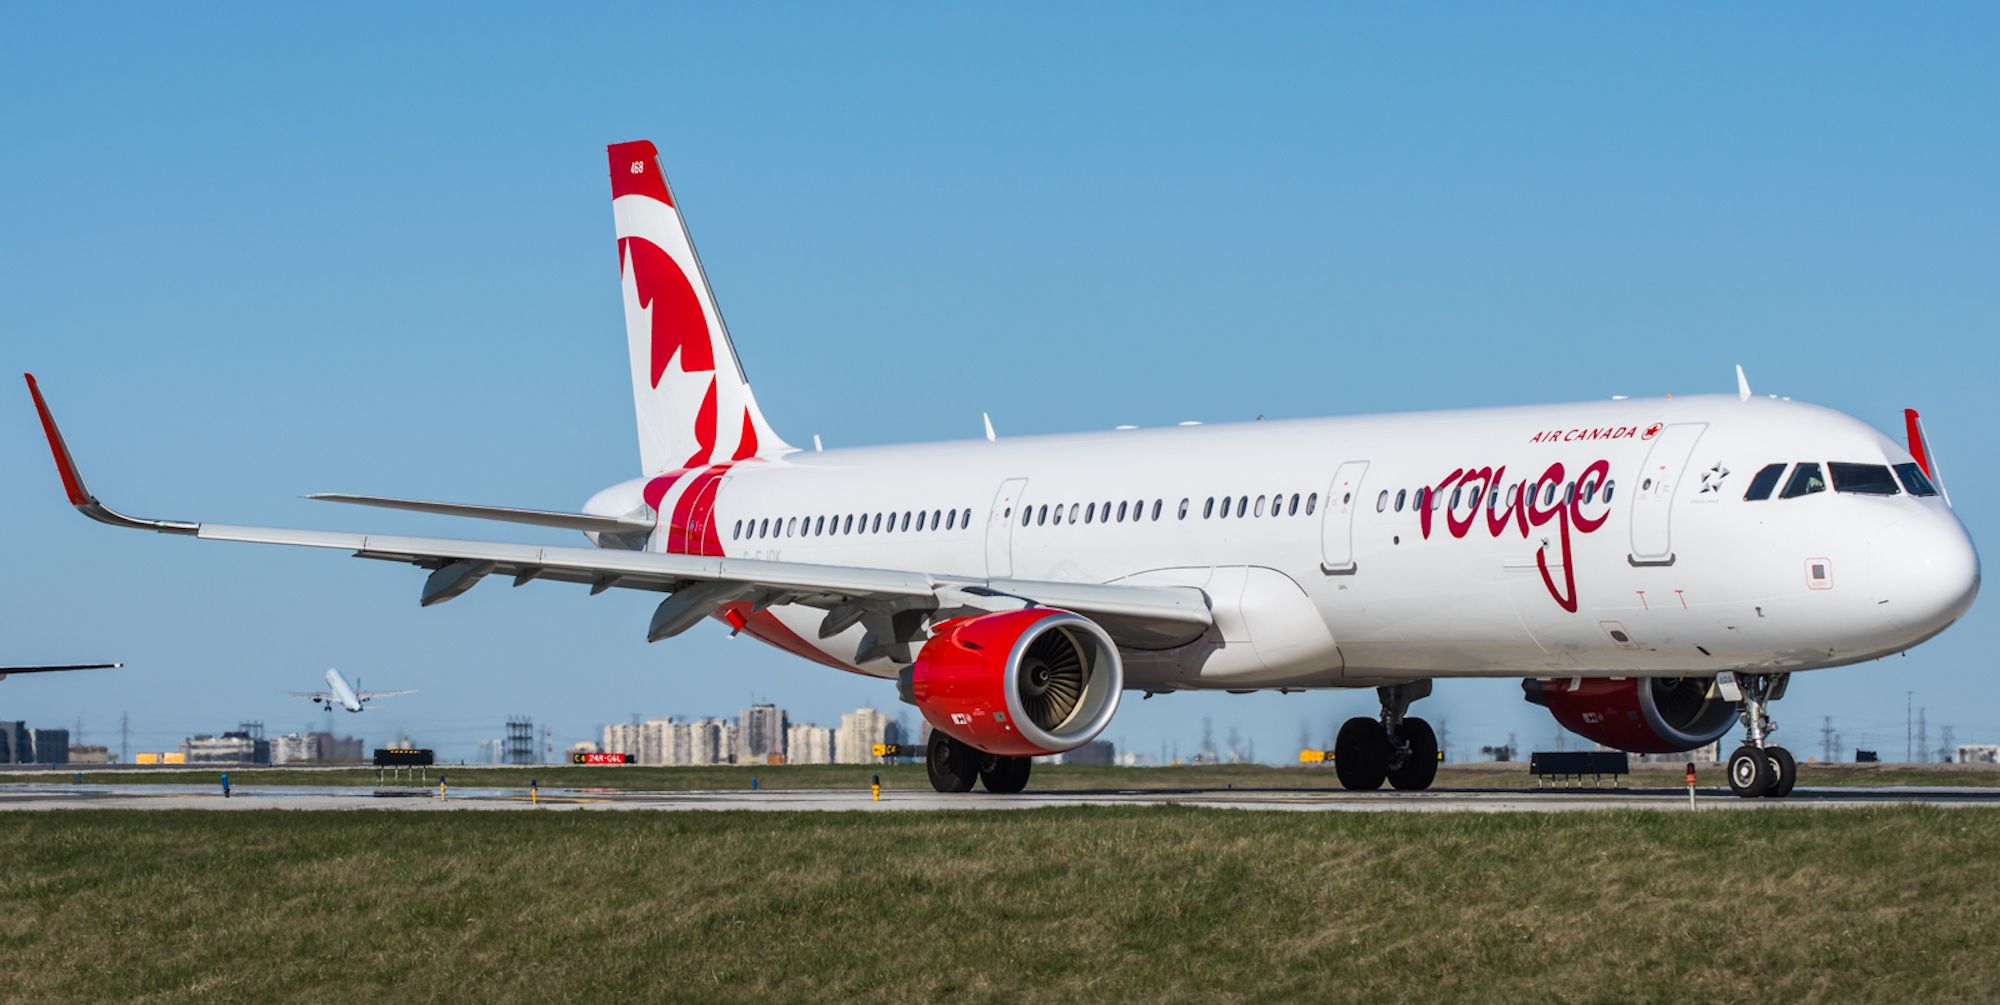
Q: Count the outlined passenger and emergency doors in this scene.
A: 4